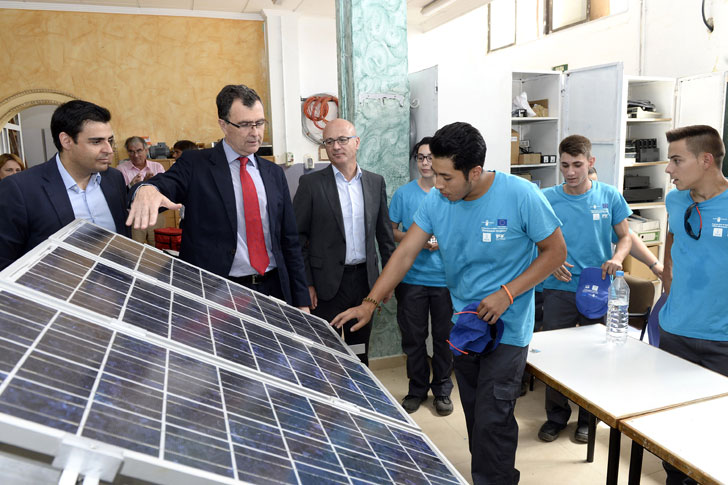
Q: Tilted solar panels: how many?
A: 3